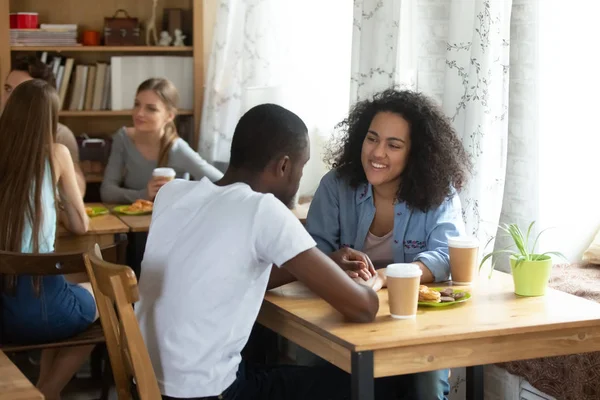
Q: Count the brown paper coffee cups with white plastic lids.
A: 3